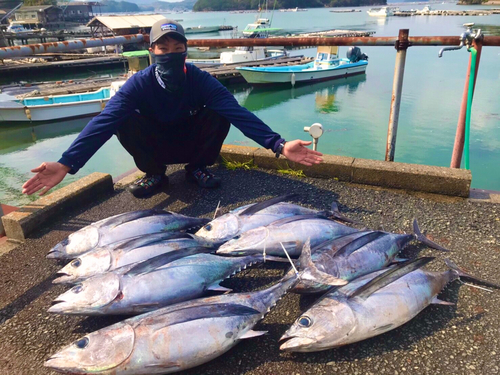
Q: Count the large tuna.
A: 8